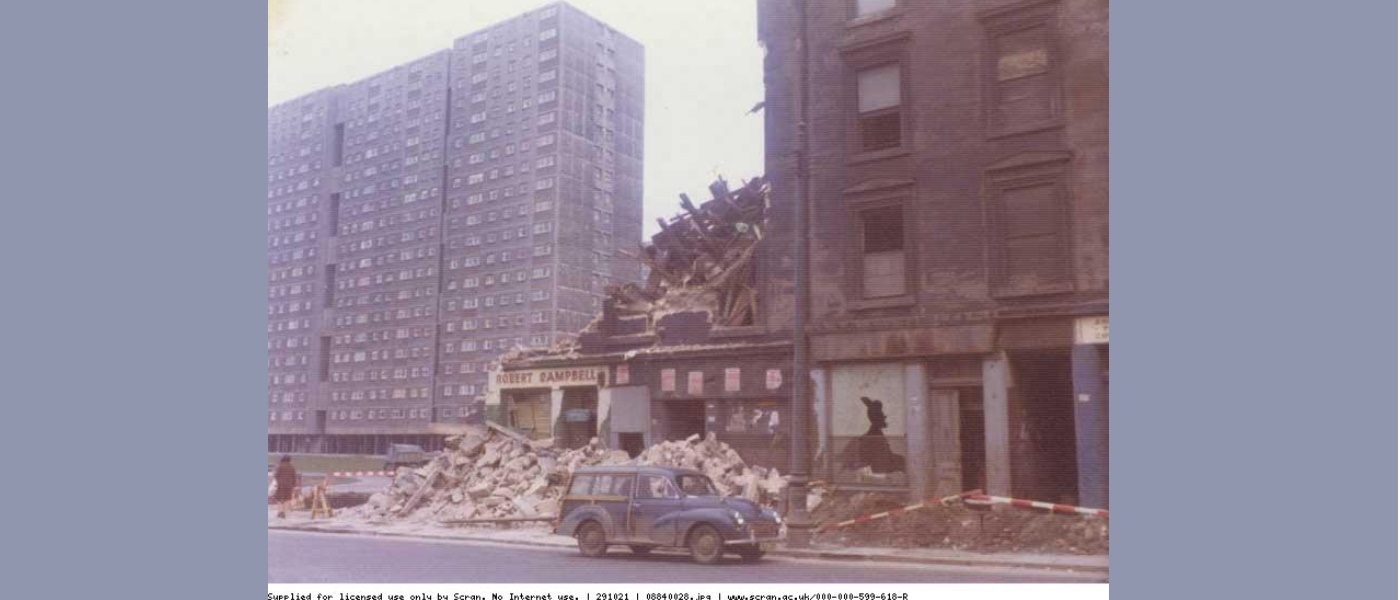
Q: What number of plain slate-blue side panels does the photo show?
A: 2